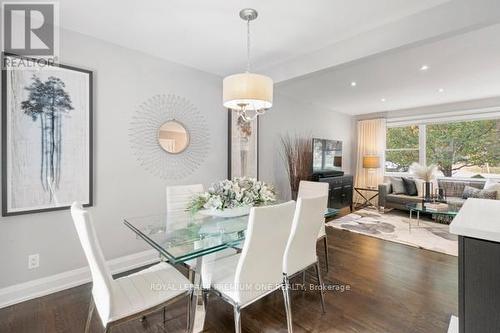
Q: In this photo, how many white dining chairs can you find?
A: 5